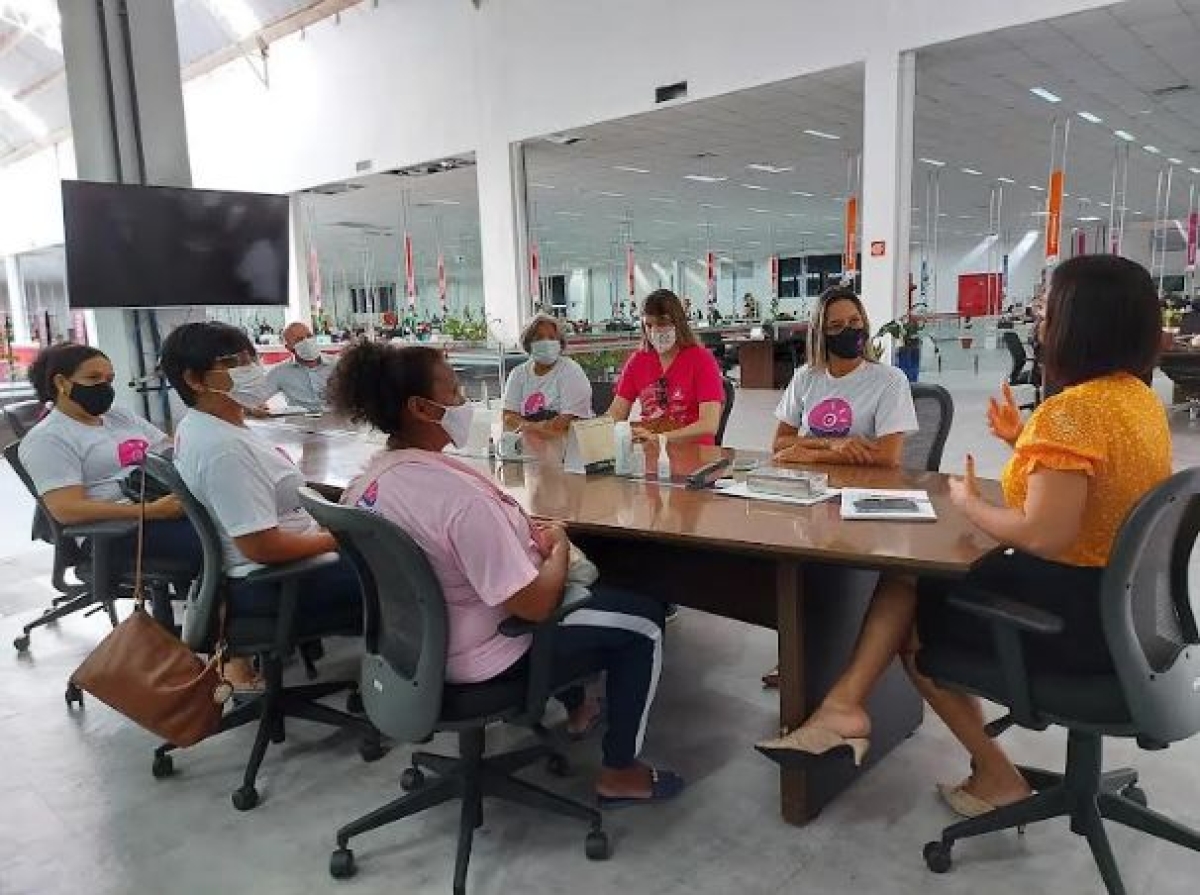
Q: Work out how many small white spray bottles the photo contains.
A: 1